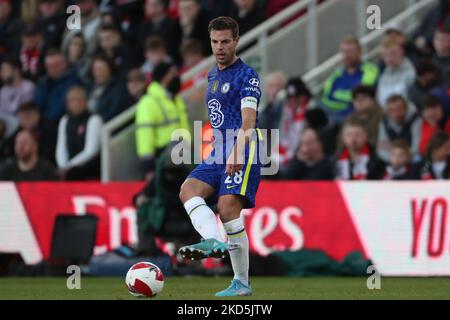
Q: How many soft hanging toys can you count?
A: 0